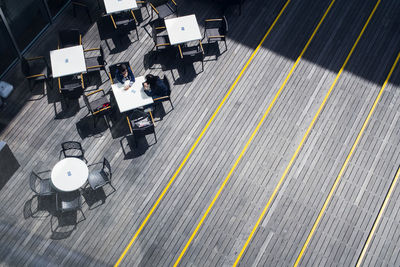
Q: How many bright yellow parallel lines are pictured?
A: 5